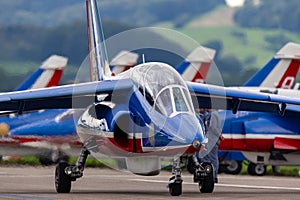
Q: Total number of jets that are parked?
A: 5